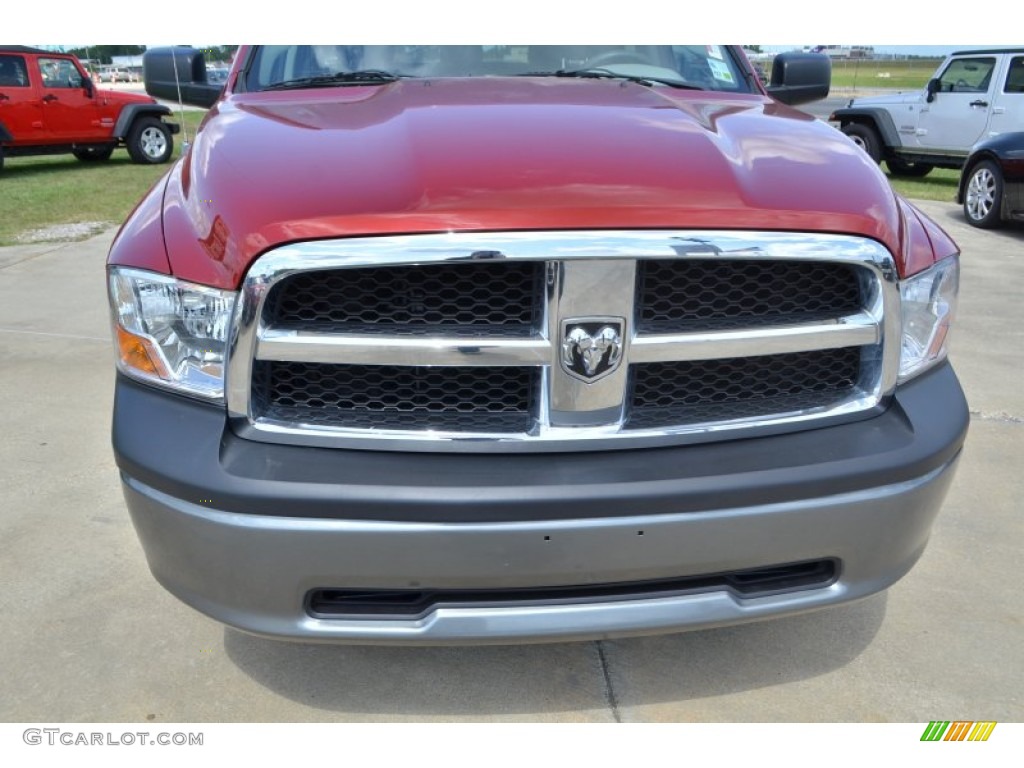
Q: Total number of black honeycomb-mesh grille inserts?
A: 4